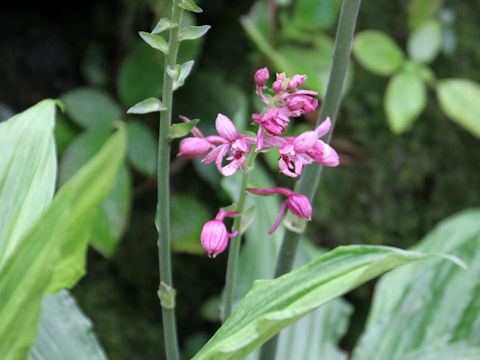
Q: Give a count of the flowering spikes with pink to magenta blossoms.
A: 1